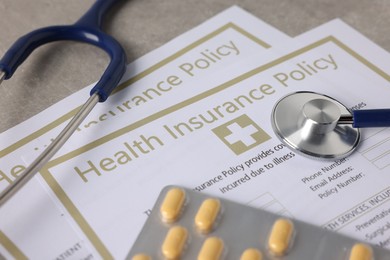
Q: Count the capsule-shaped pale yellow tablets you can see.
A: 8